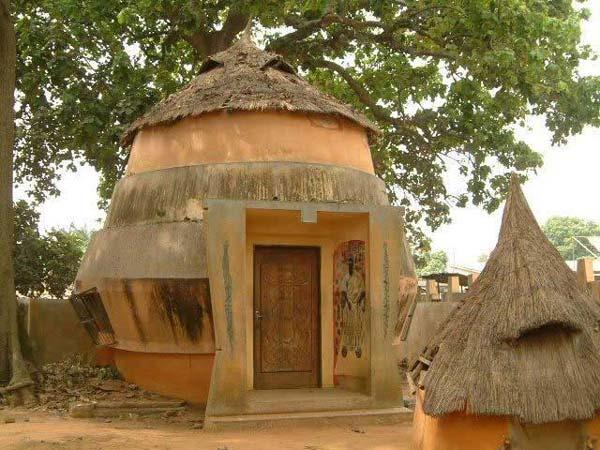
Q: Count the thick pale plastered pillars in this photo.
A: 2